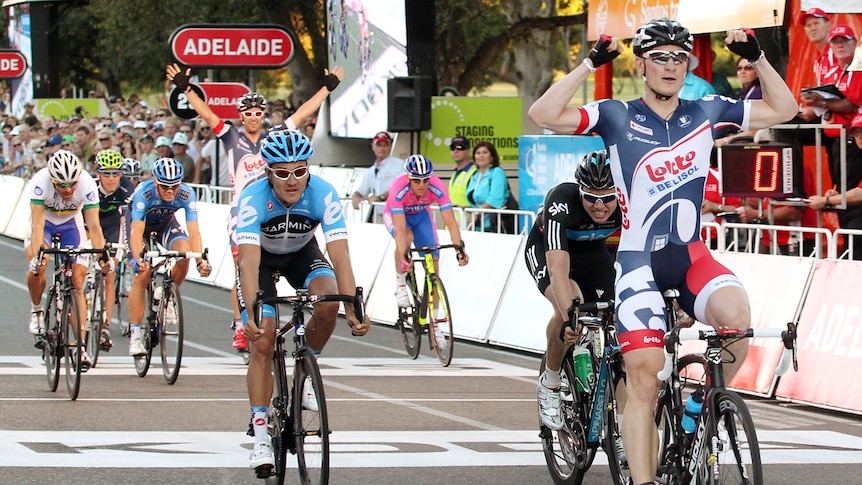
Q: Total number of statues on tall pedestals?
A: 0